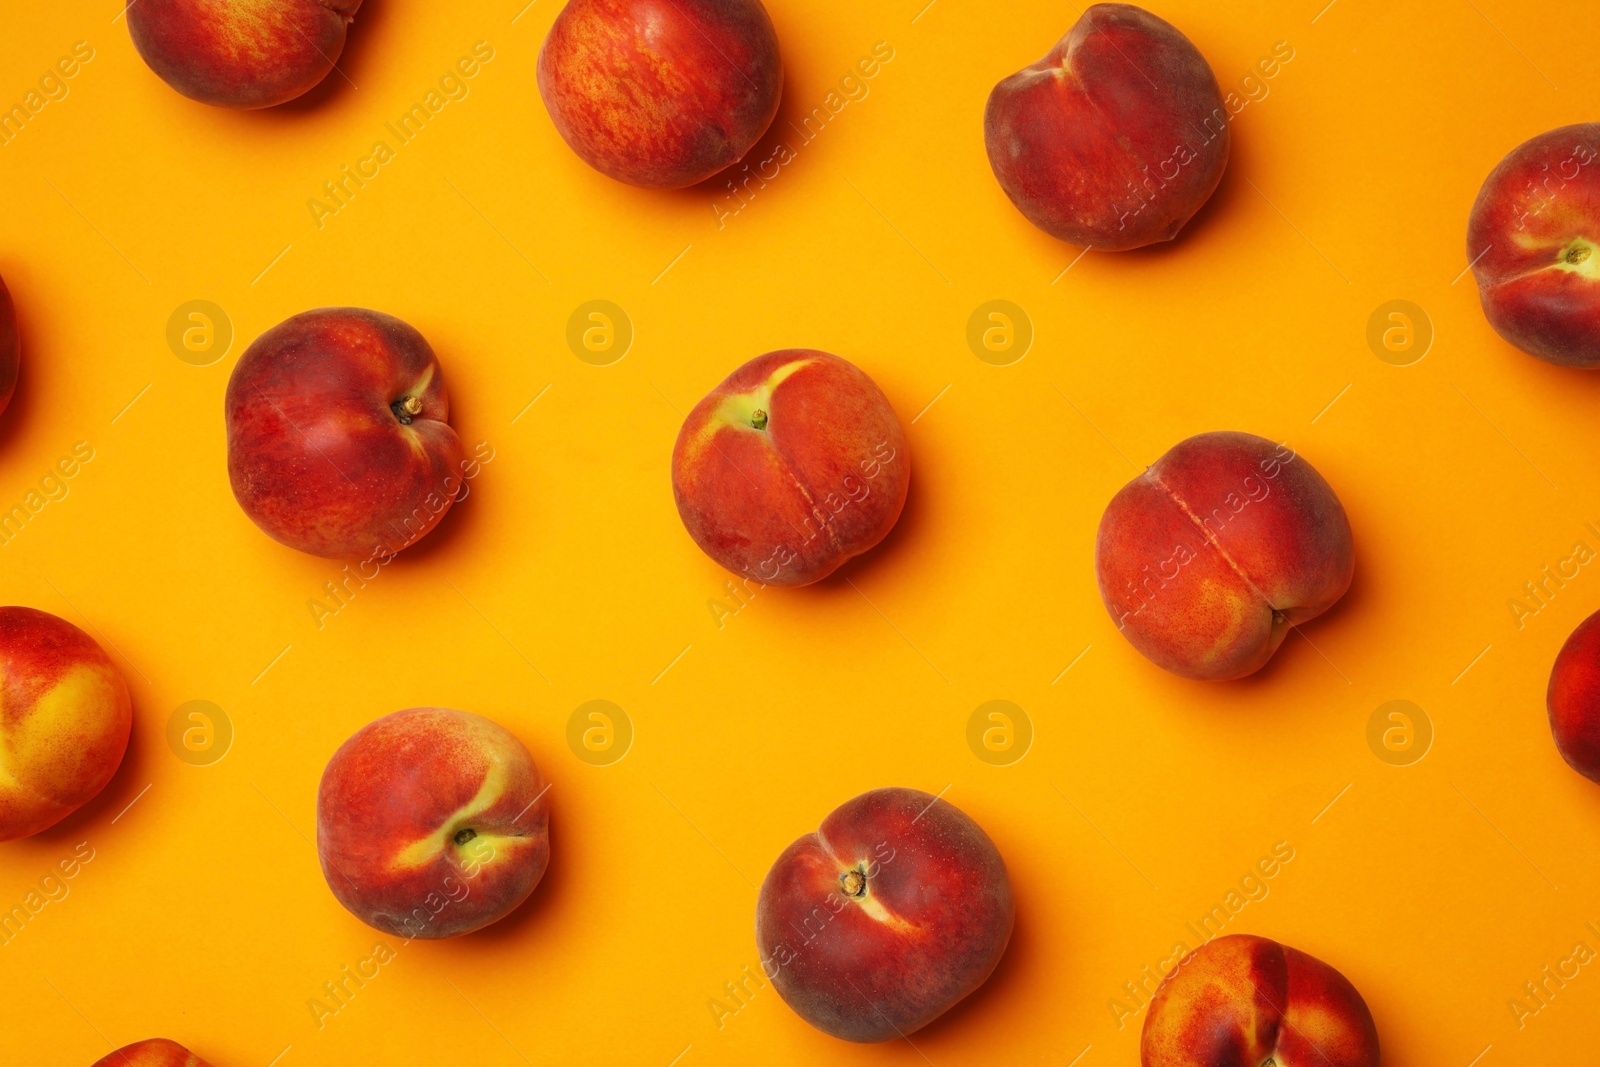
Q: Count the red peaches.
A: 14